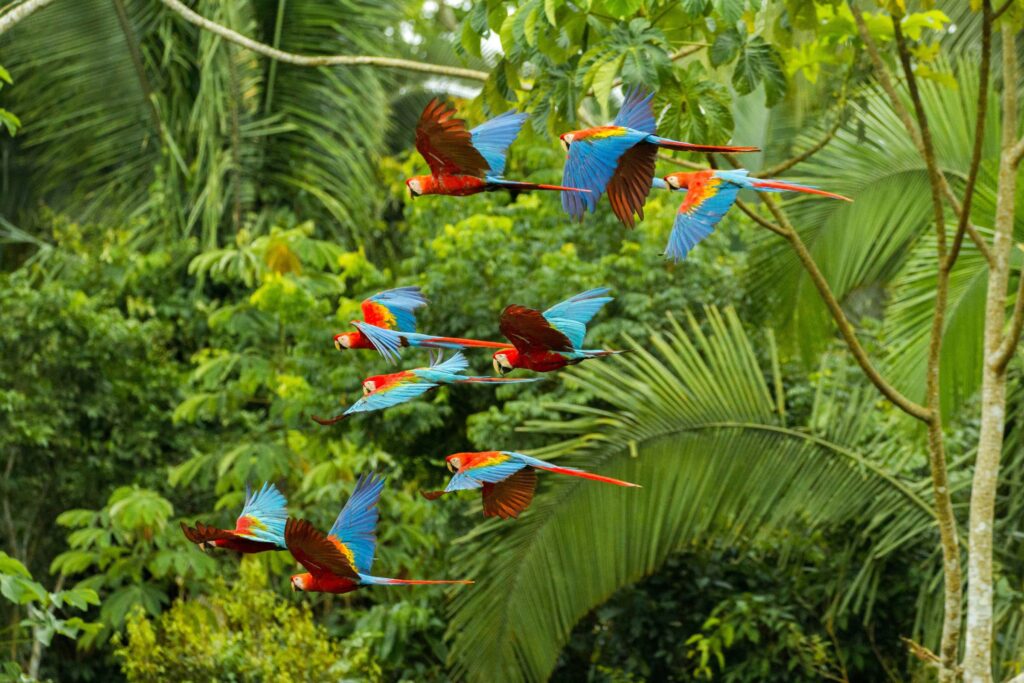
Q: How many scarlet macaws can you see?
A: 9